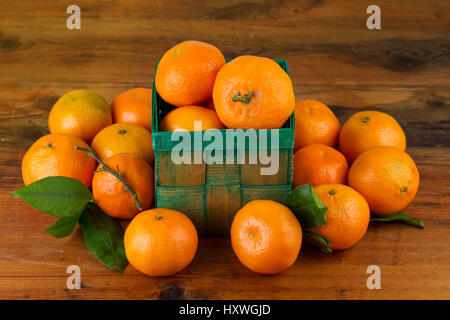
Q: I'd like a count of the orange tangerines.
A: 15